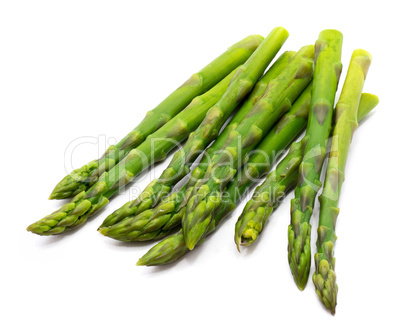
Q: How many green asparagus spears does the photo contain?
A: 9